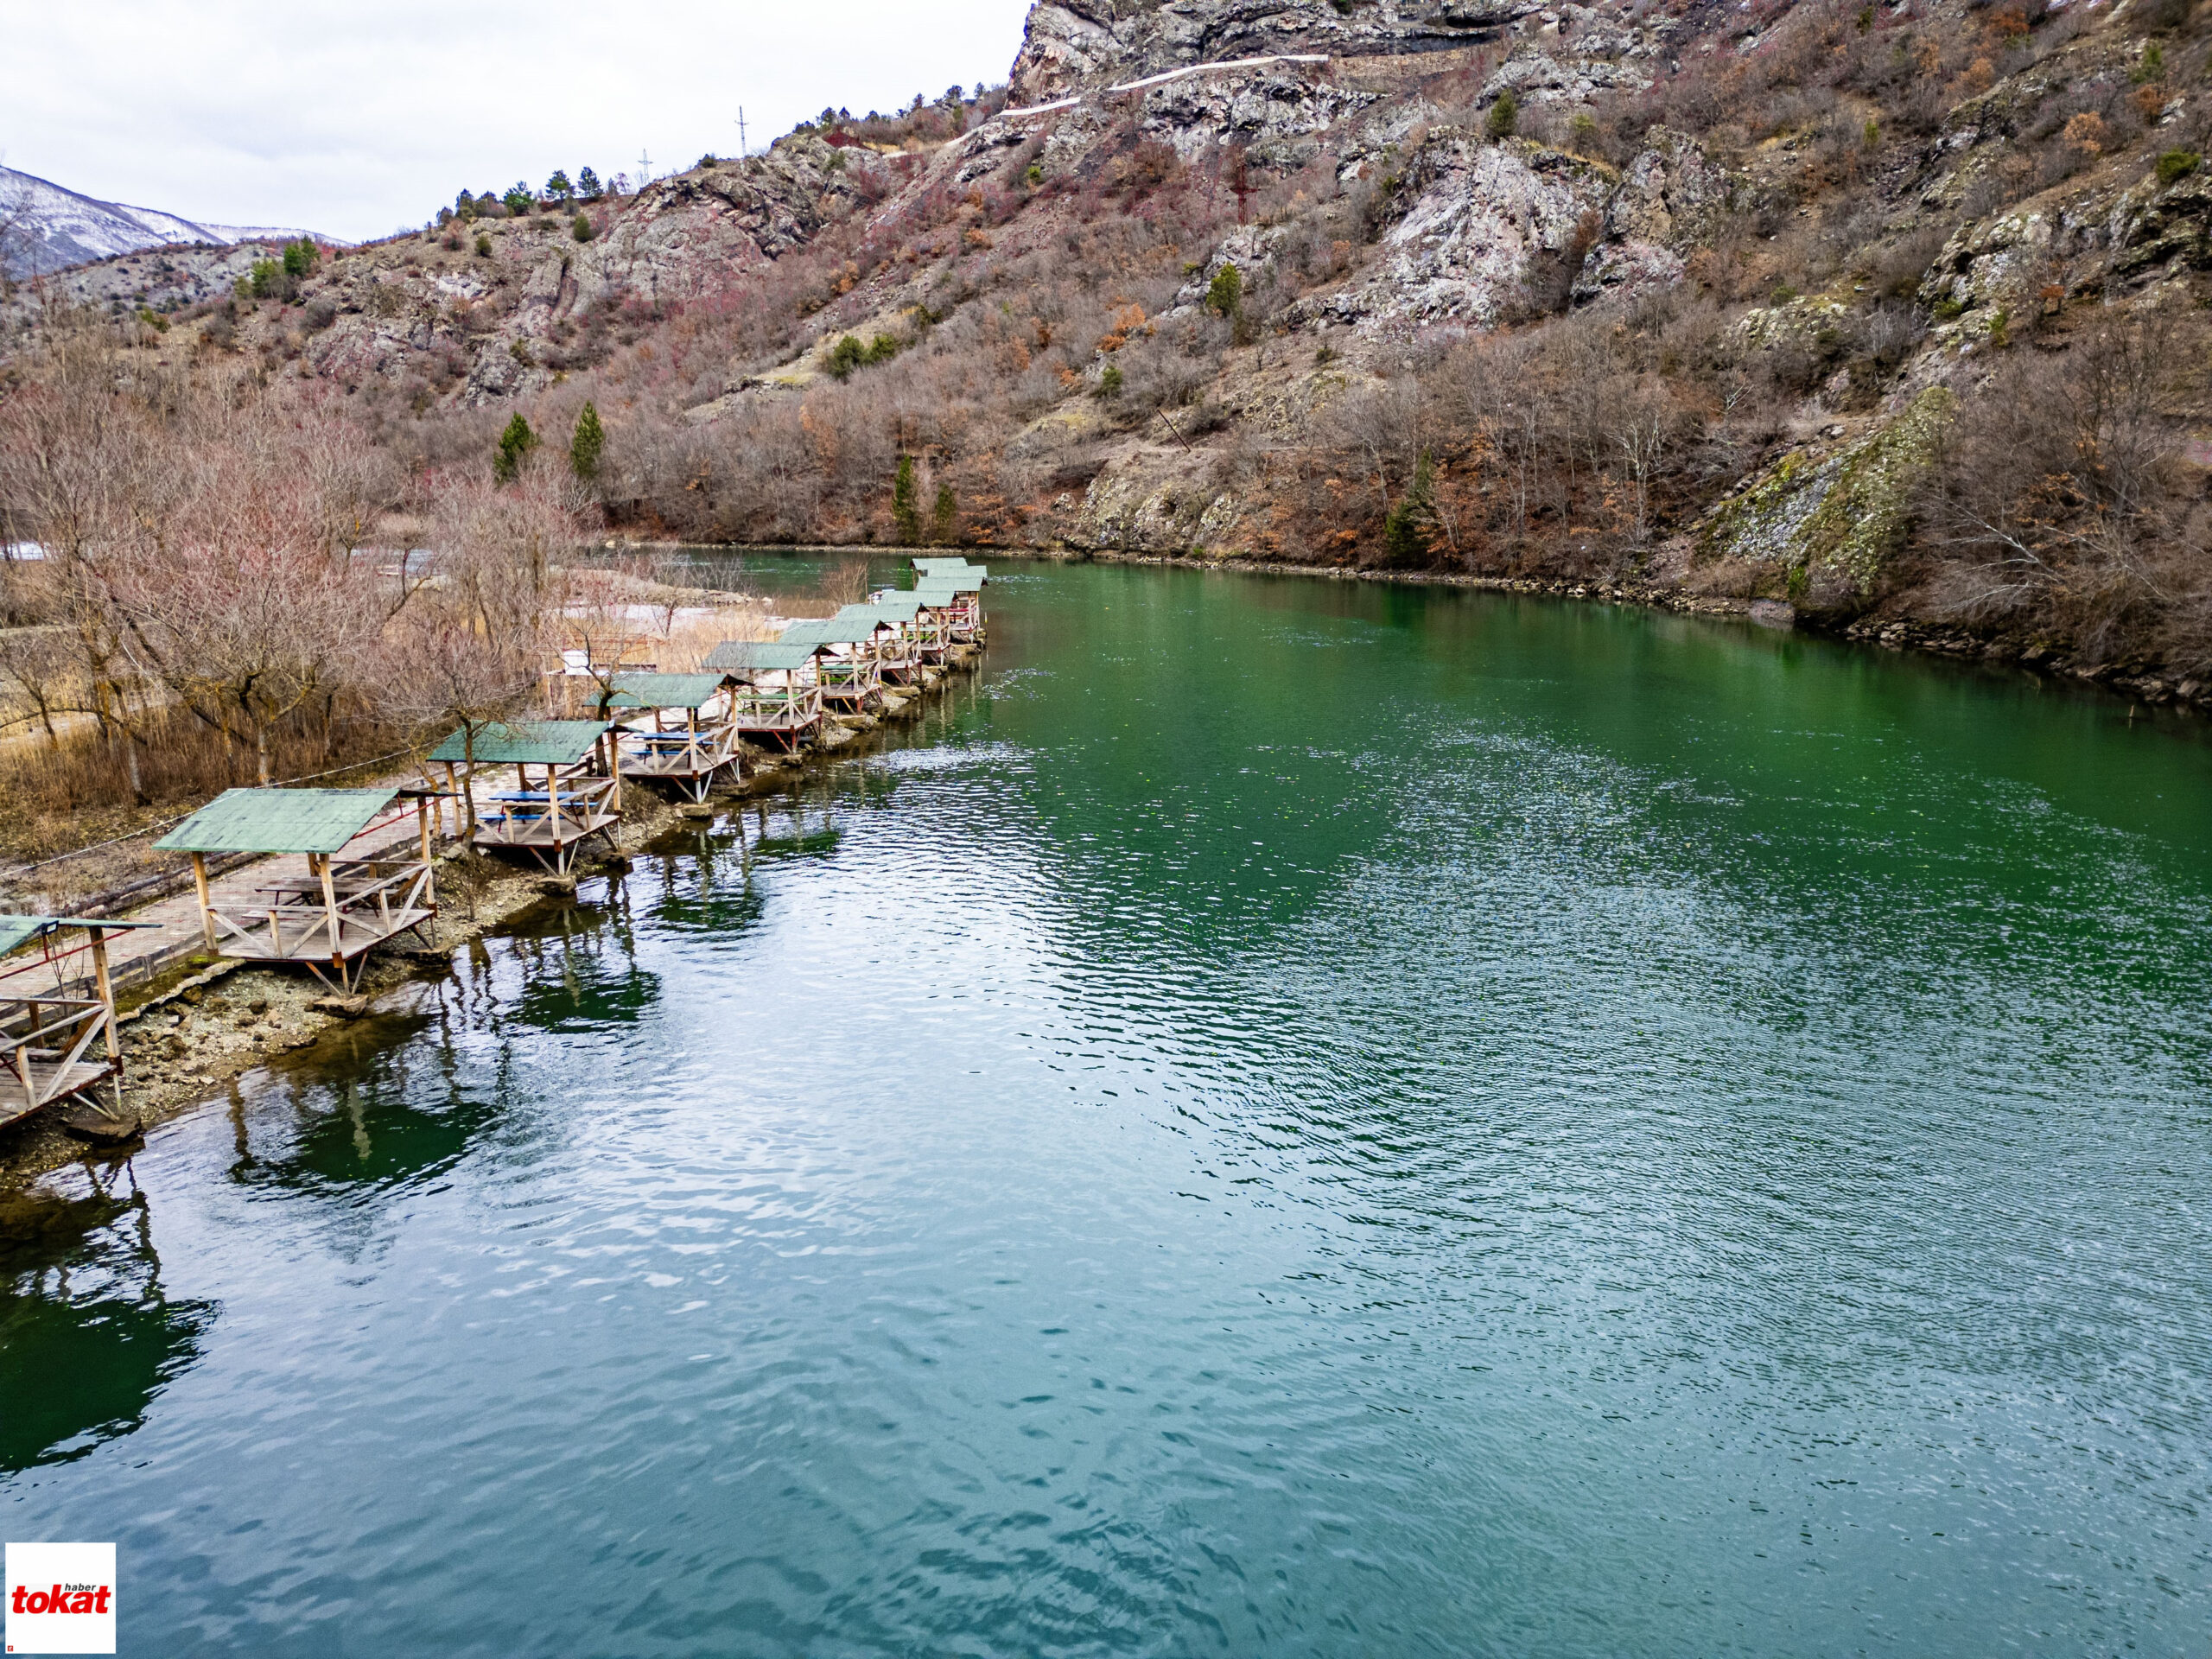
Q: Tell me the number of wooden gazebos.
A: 11